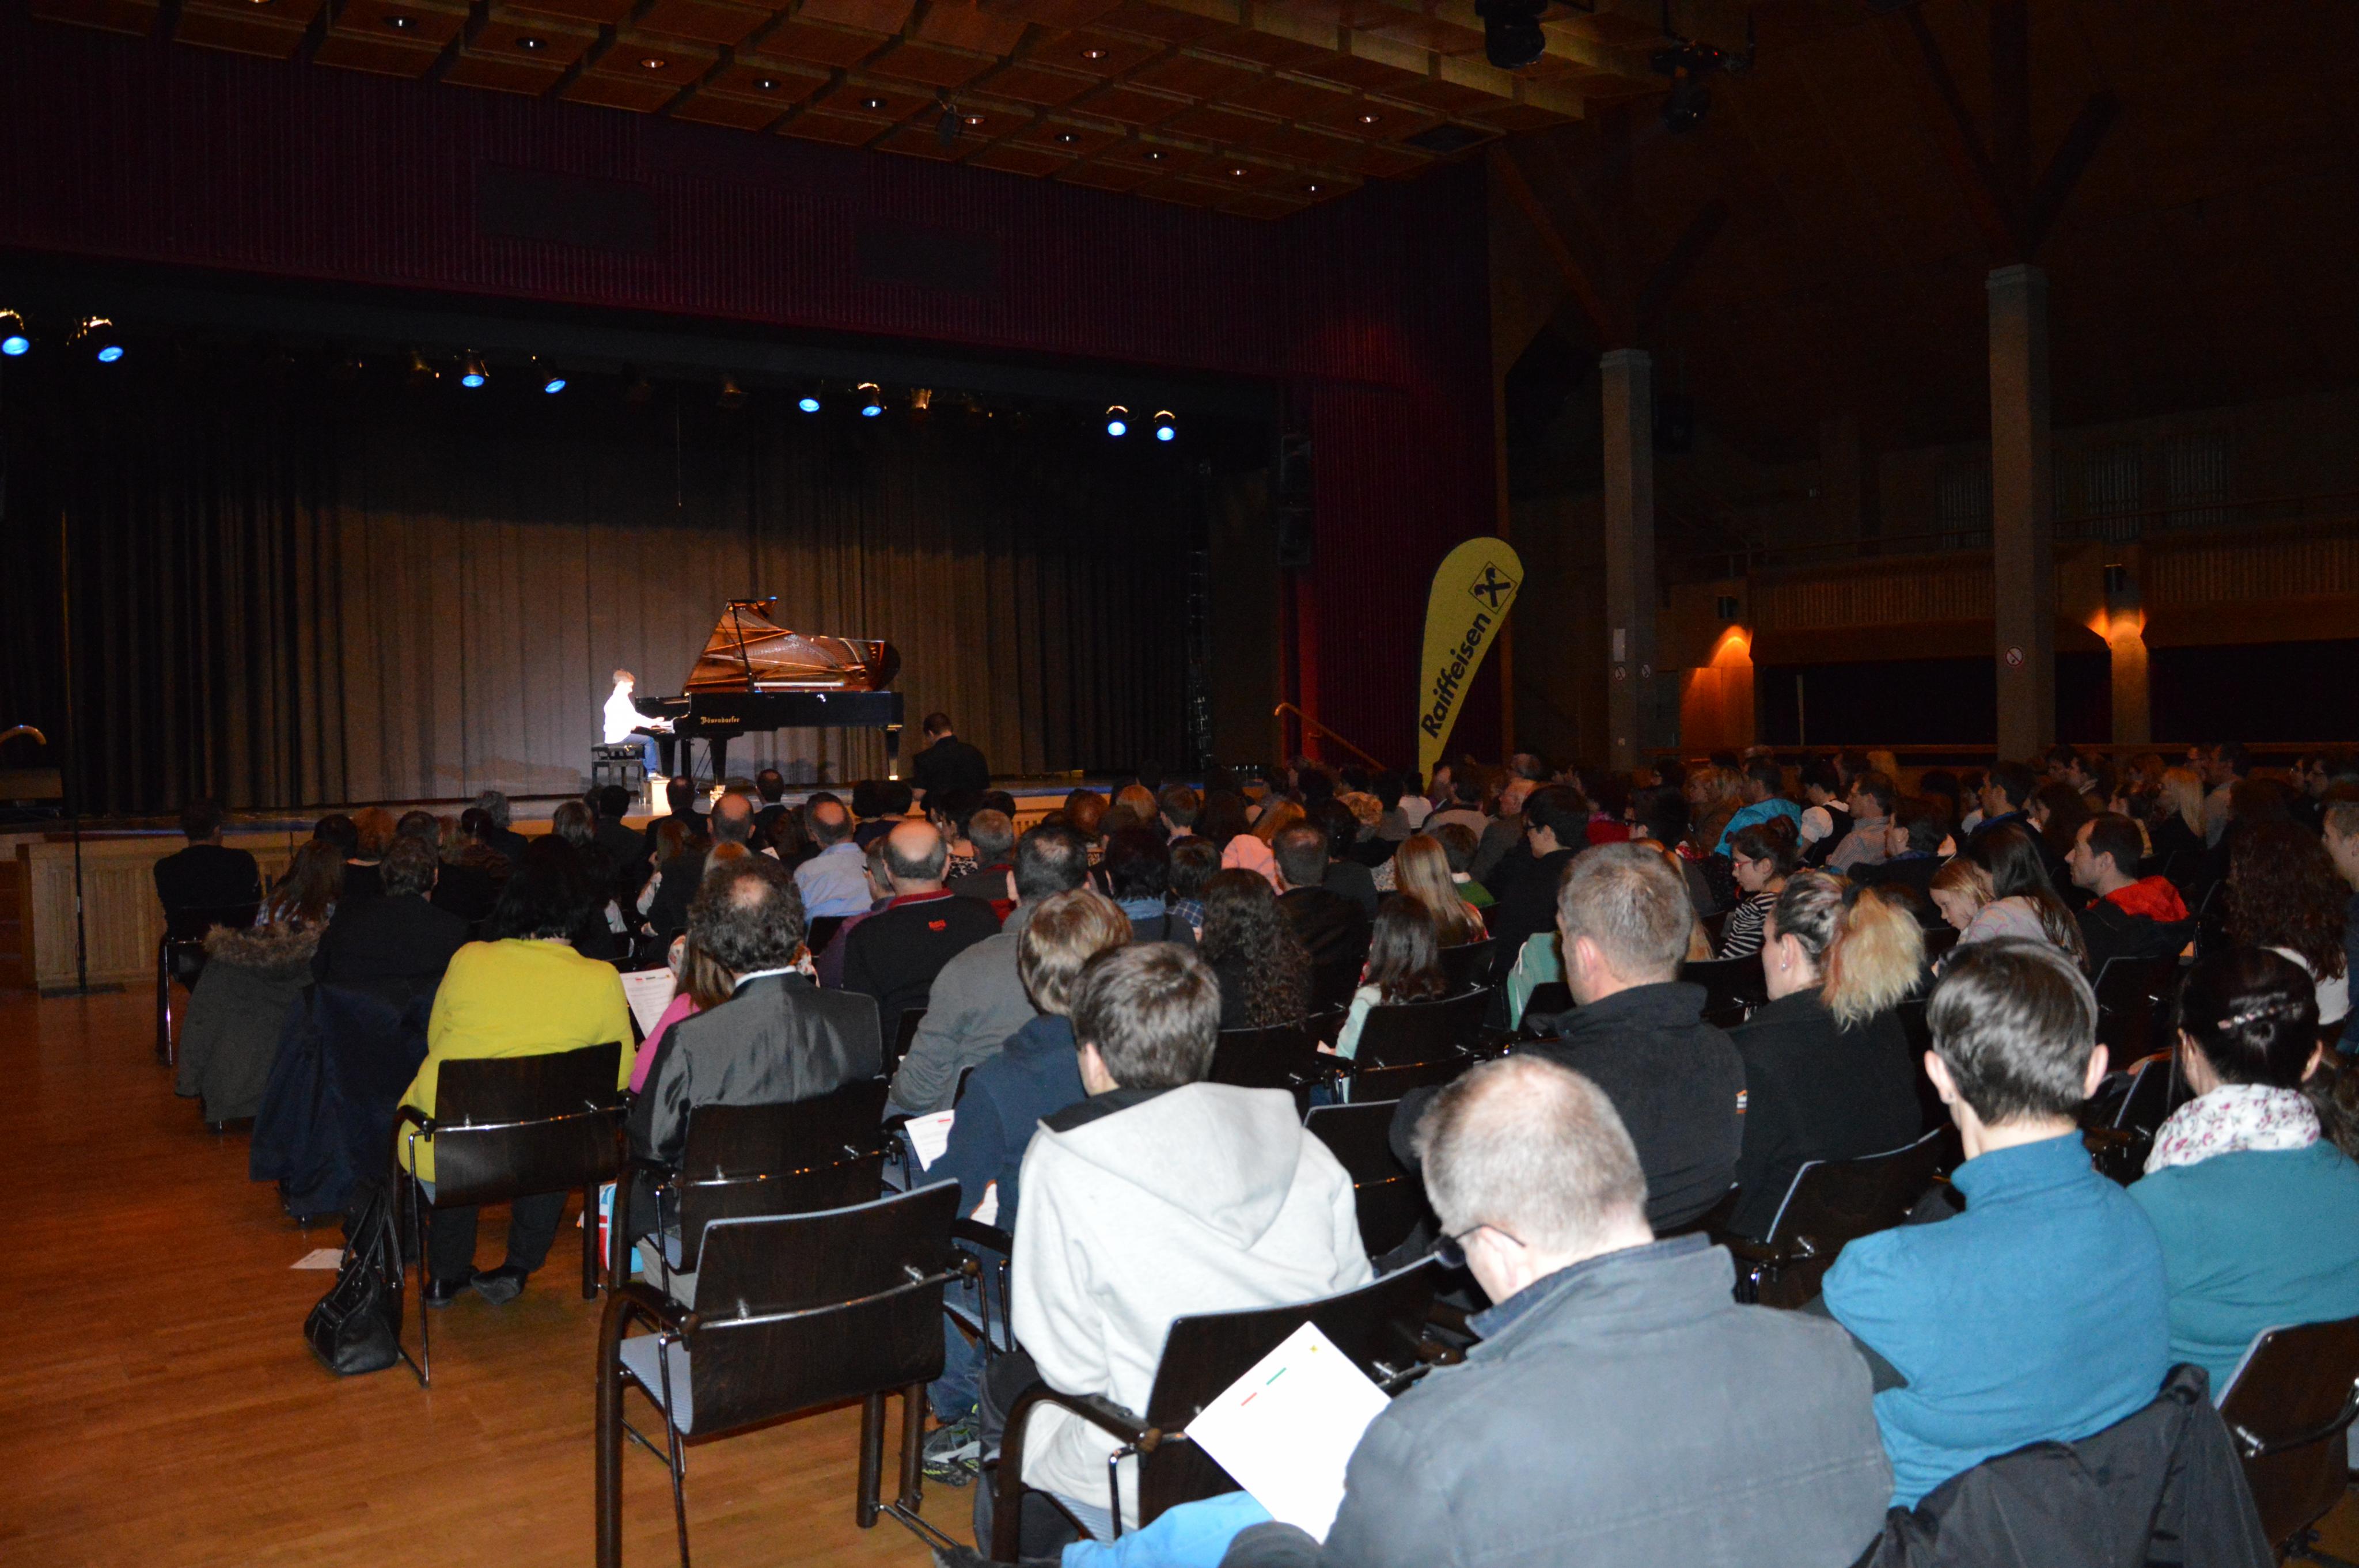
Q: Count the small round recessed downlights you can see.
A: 13